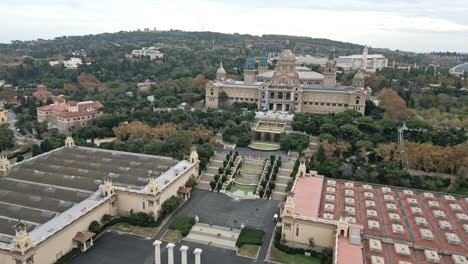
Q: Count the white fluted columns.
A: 4